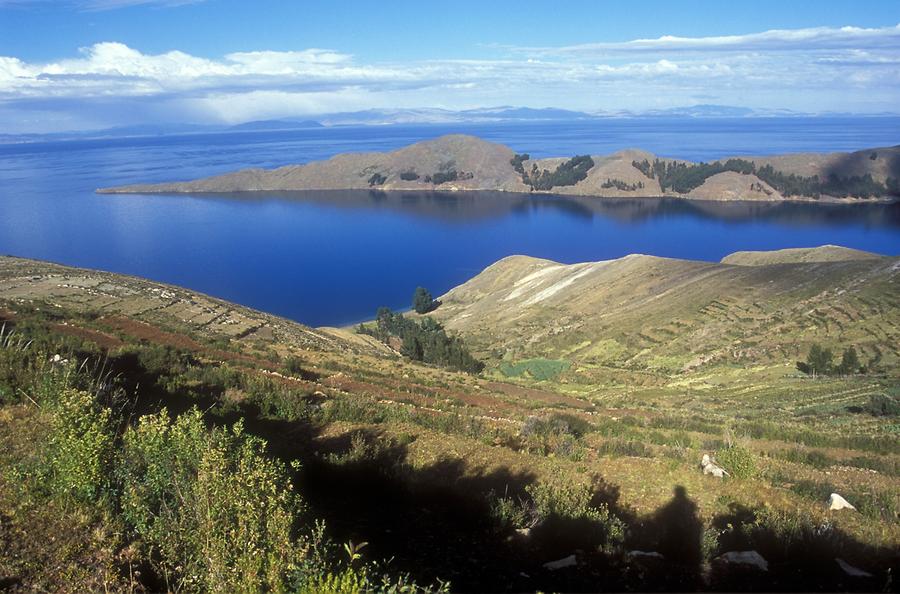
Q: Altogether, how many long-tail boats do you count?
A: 0